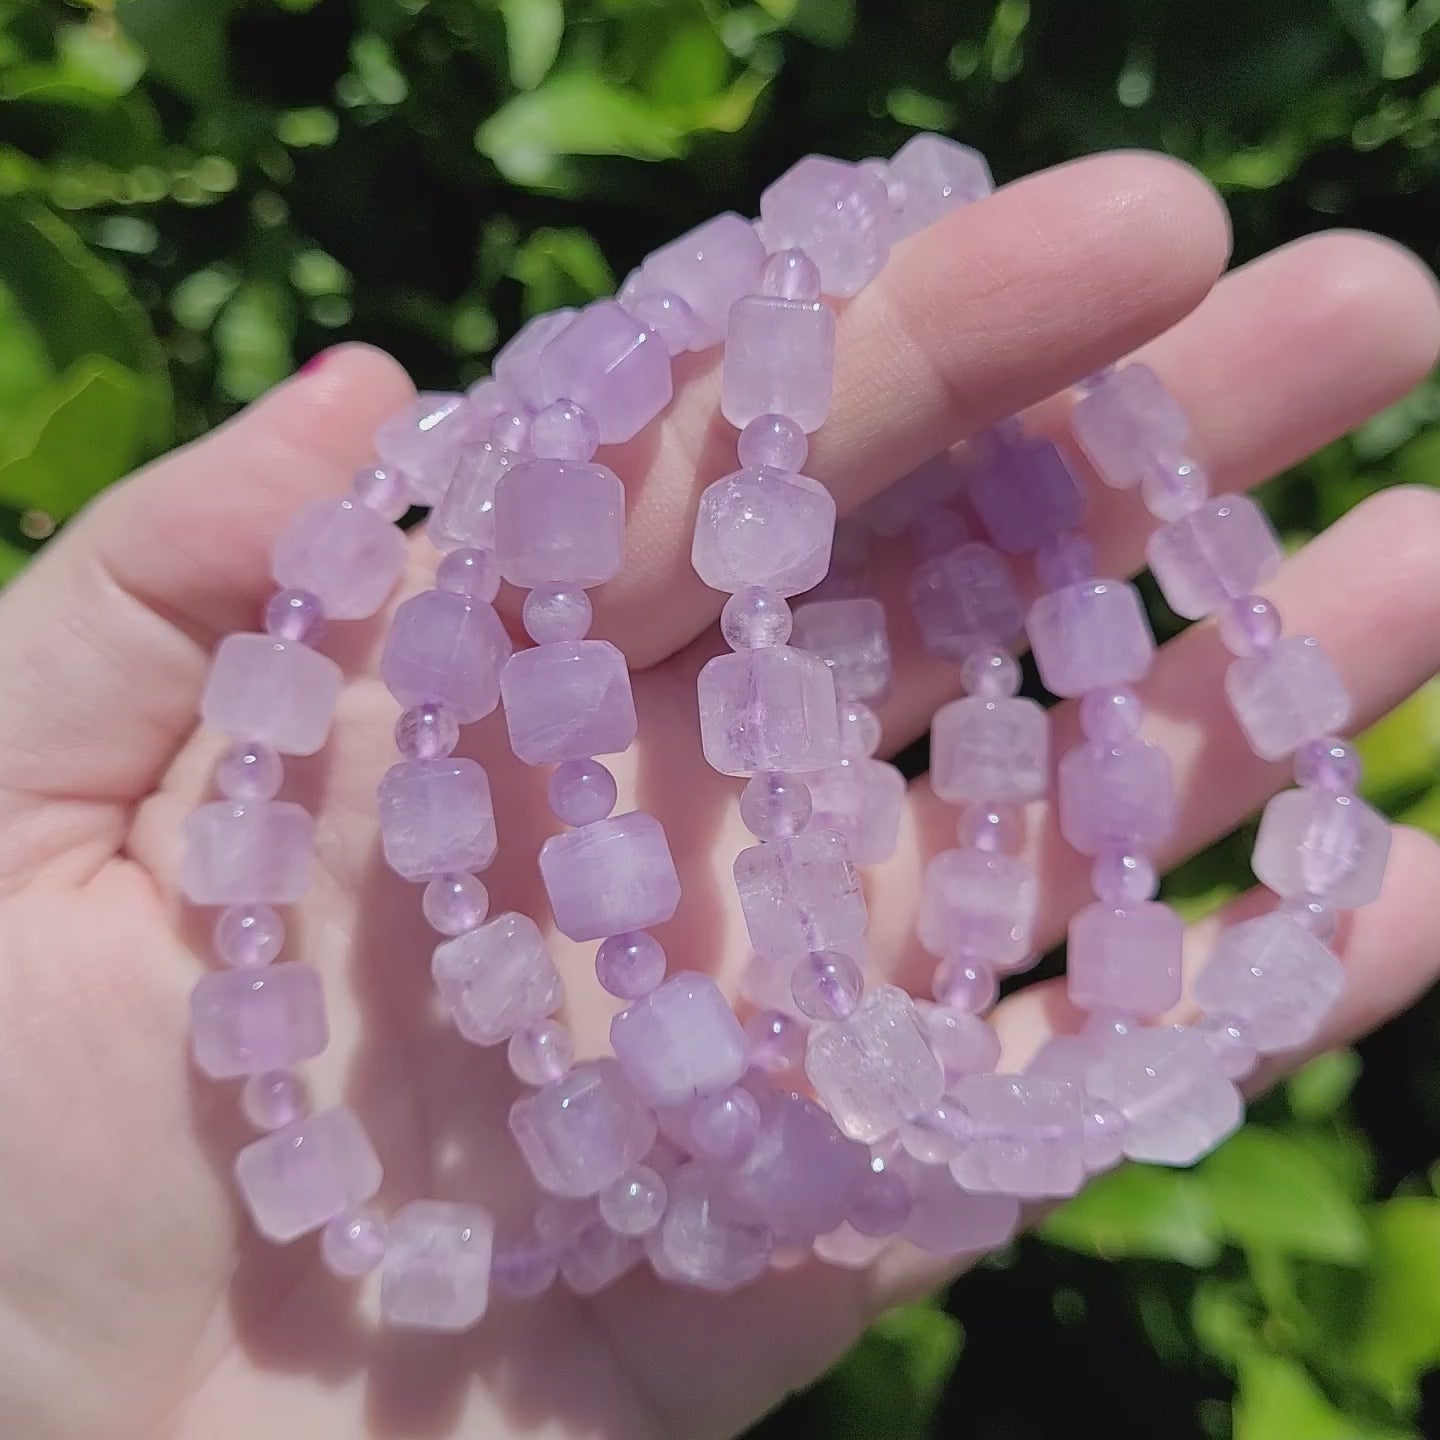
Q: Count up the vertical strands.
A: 8